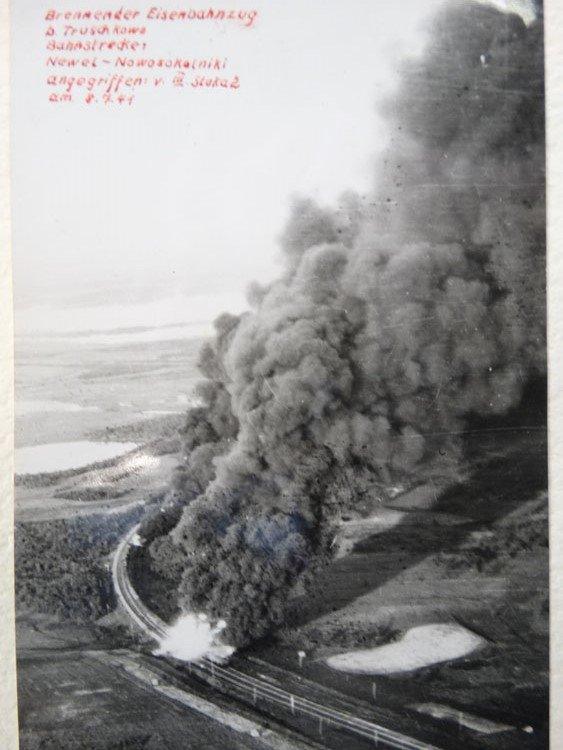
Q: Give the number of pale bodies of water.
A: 2